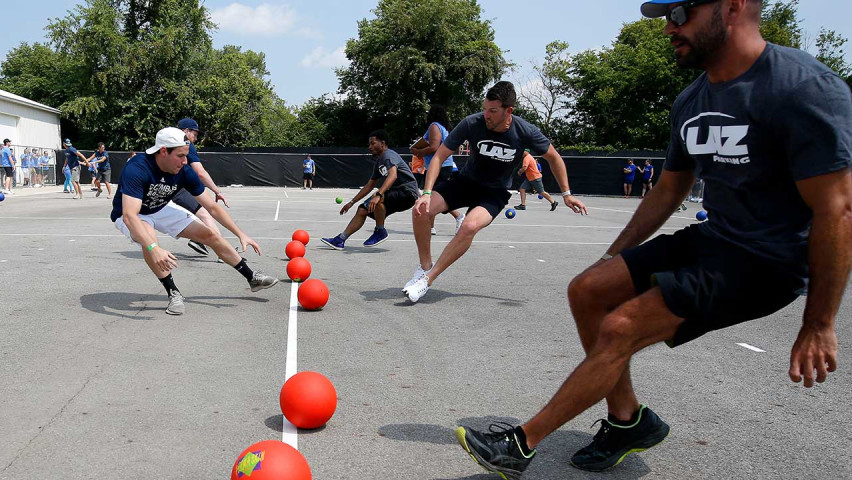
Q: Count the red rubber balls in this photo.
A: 6